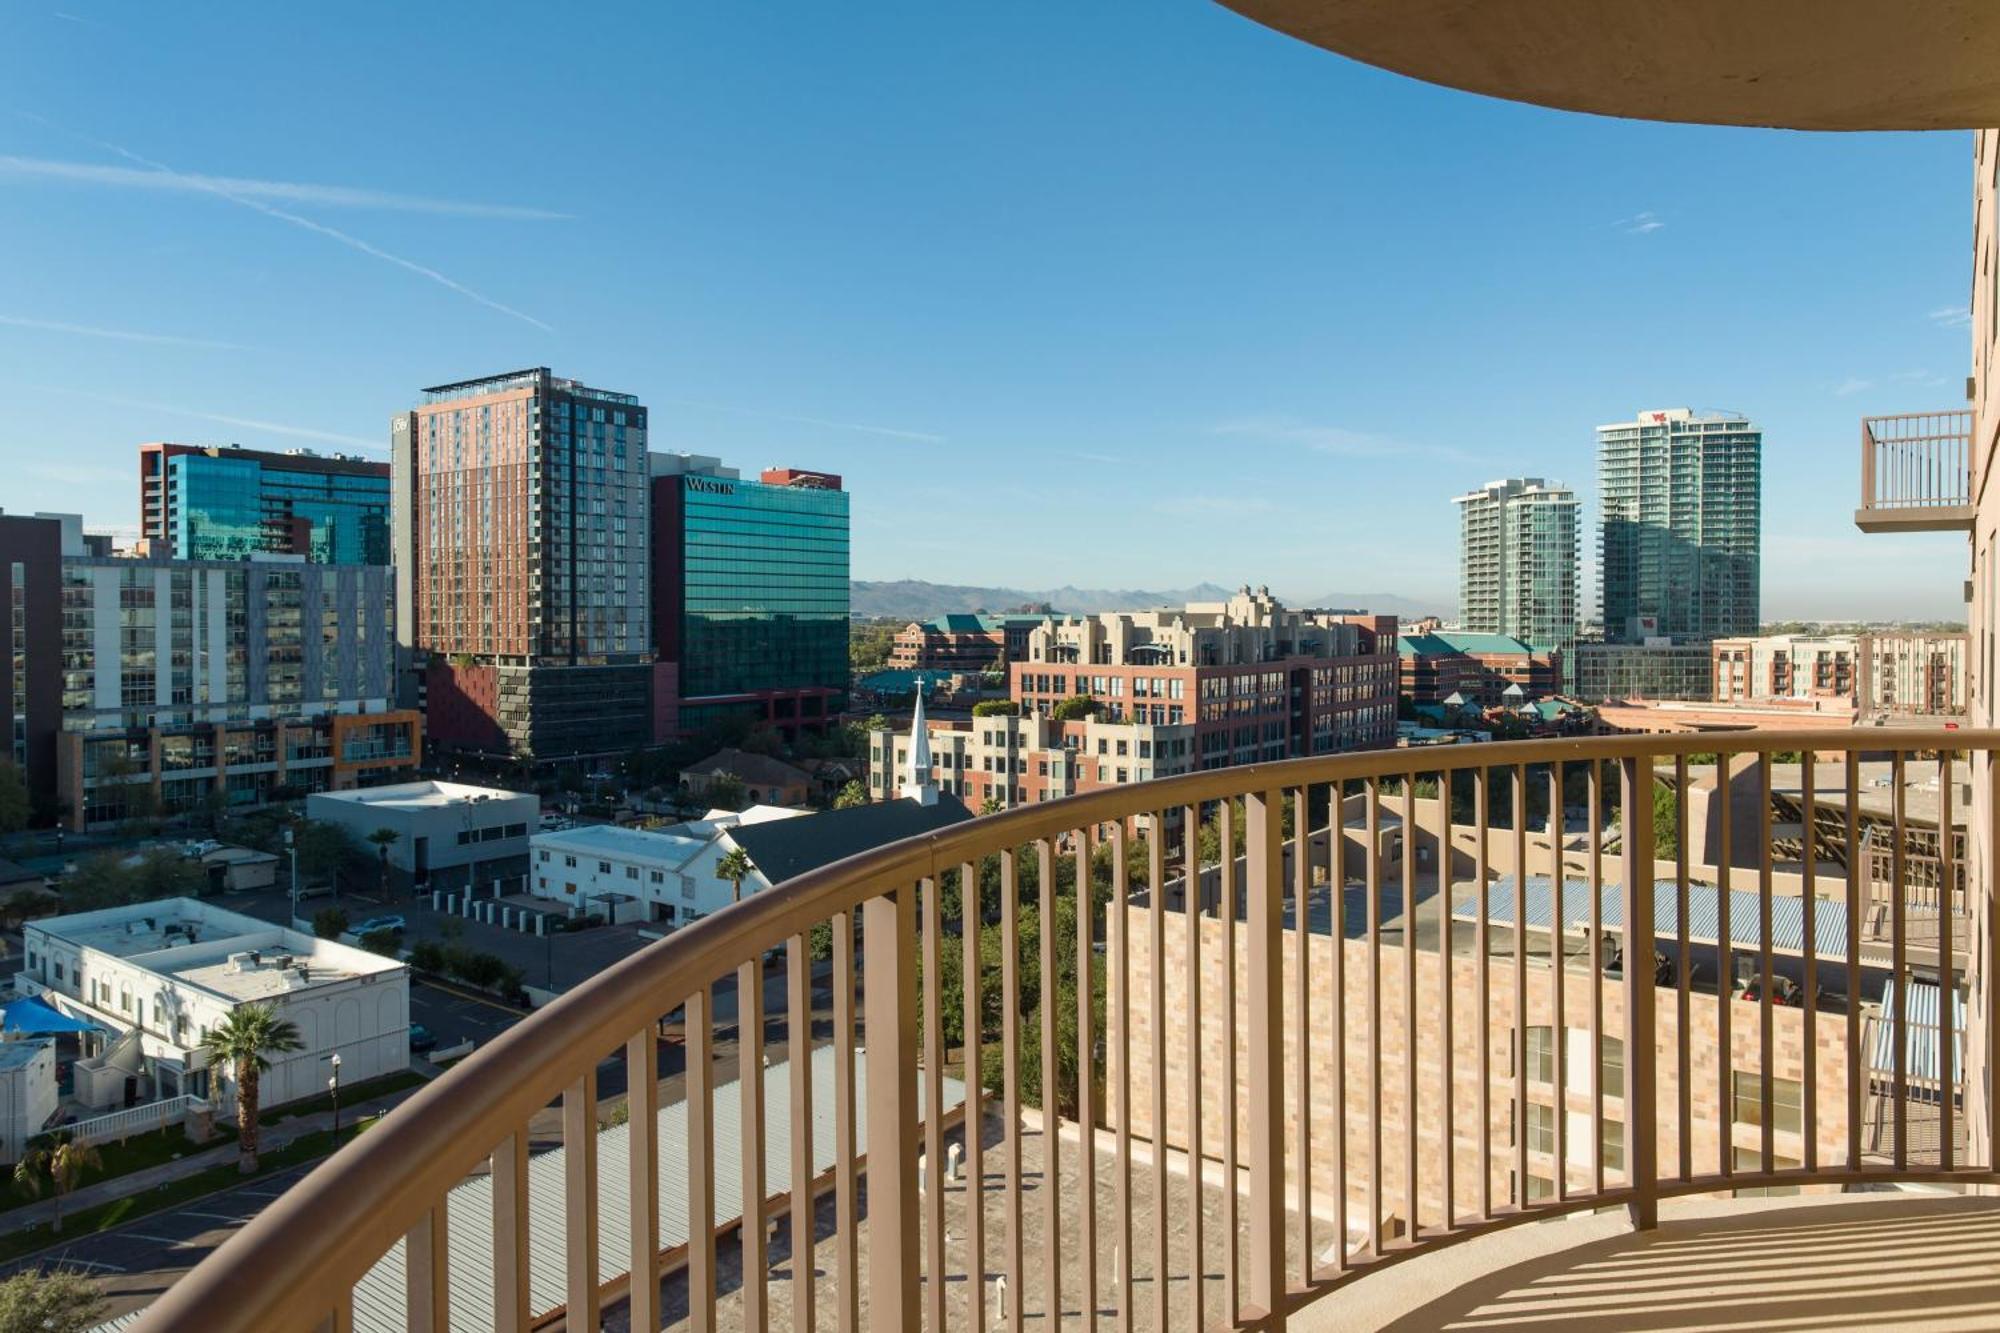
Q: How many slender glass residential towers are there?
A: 2